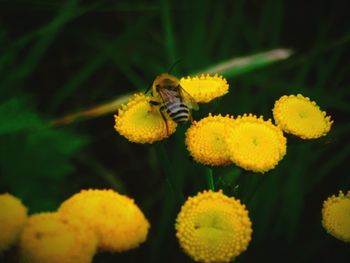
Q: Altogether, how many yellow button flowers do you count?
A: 10